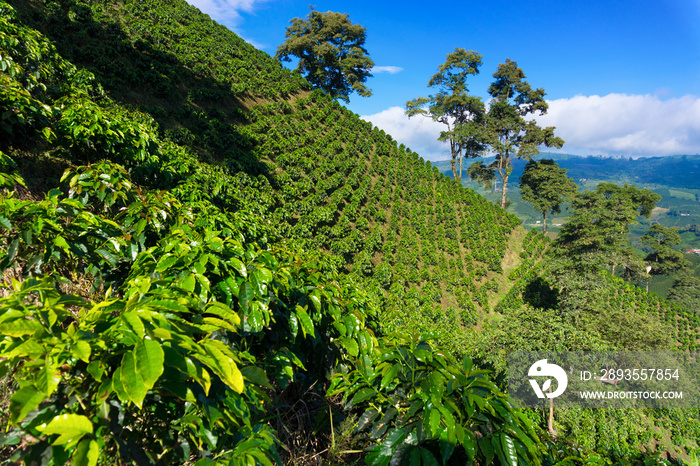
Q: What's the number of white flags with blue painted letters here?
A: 0